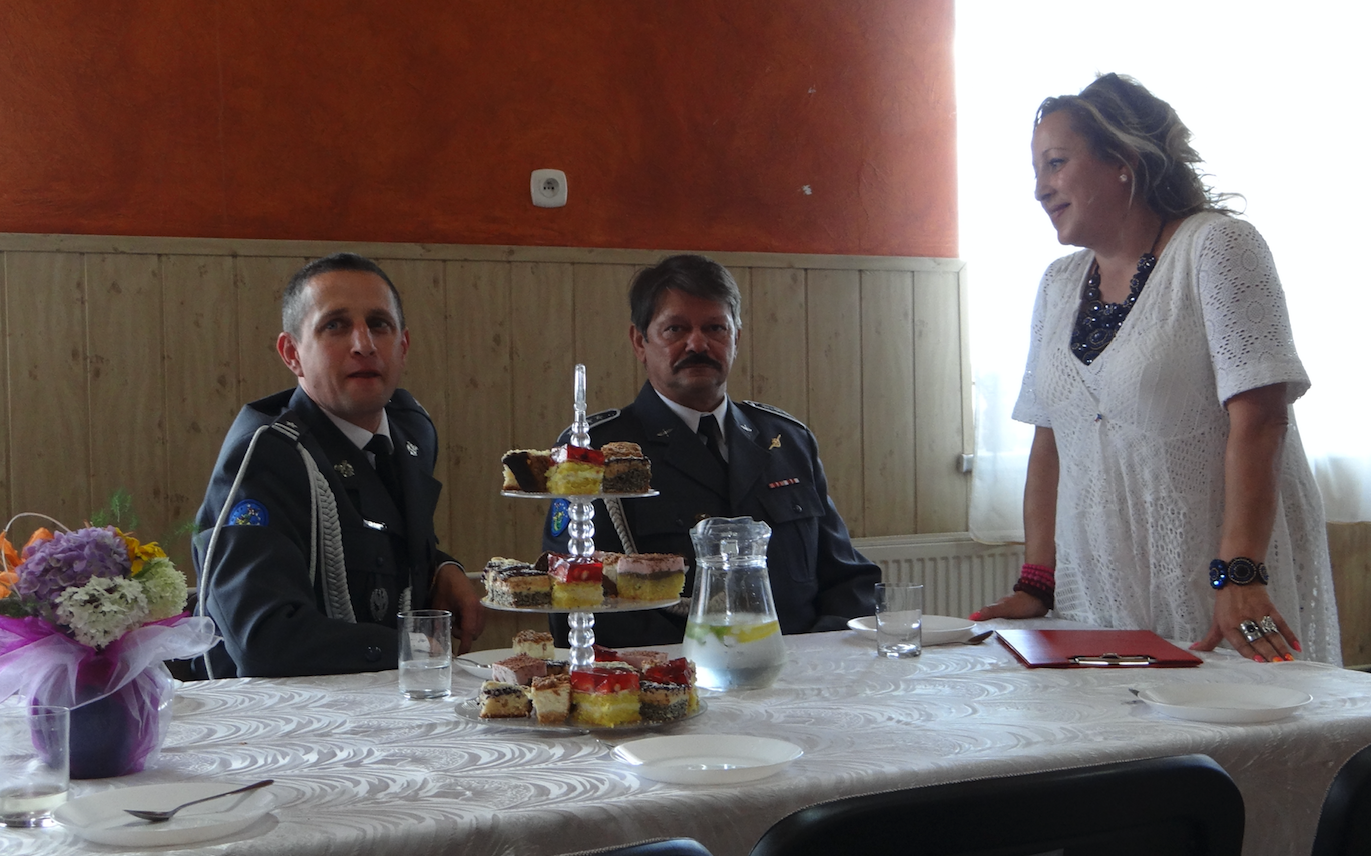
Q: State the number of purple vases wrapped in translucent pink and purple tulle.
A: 1